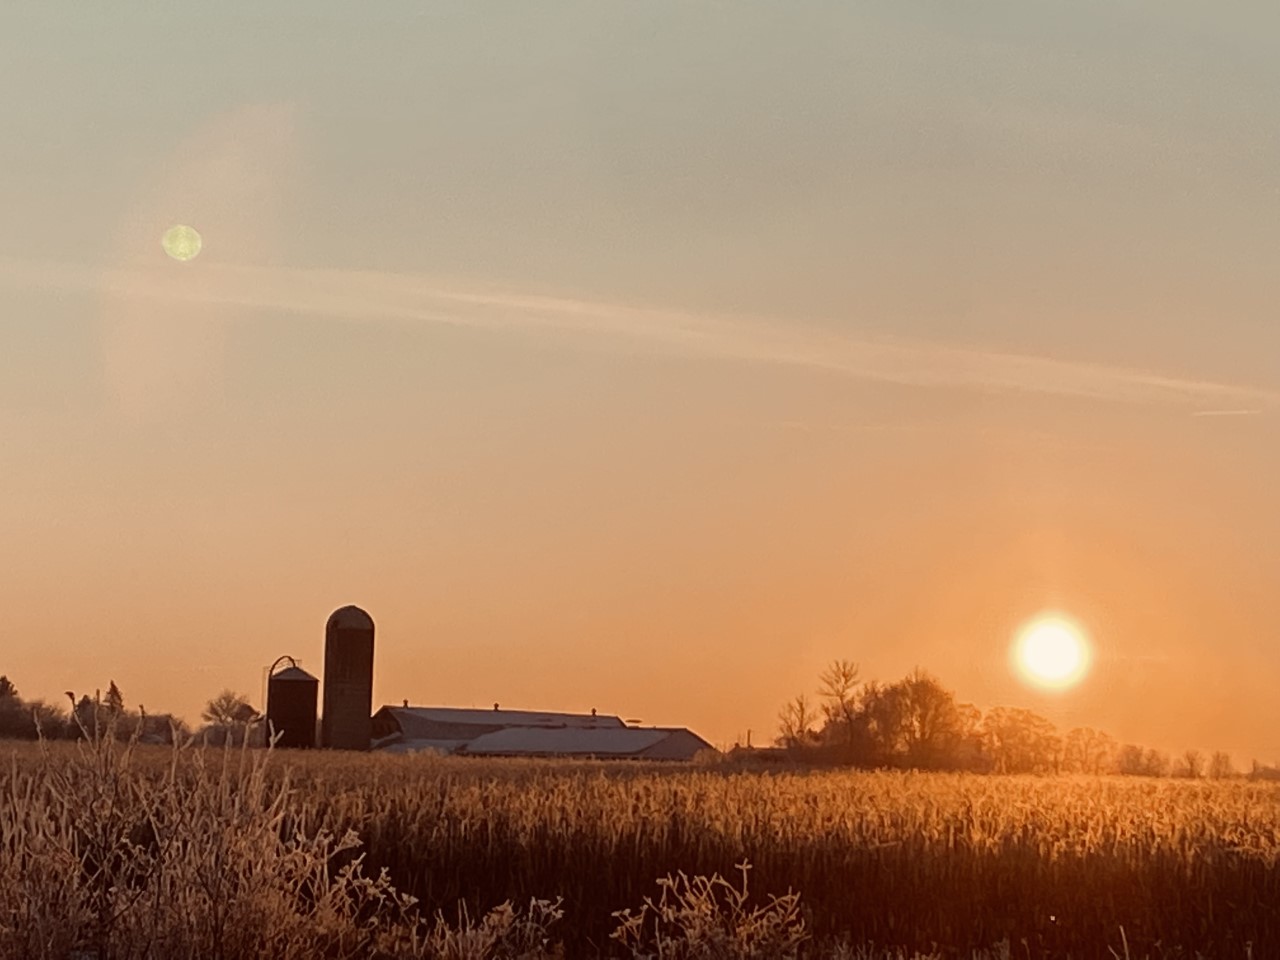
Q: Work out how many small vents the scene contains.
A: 3